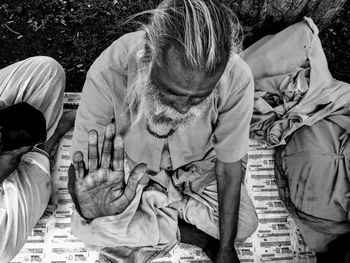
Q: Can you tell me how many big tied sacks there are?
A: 1